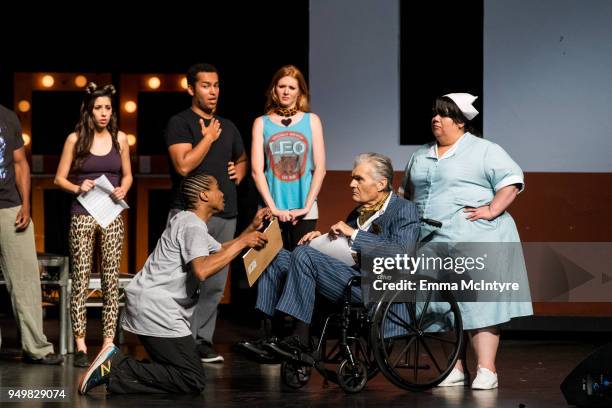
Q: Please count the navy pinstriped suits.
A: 1